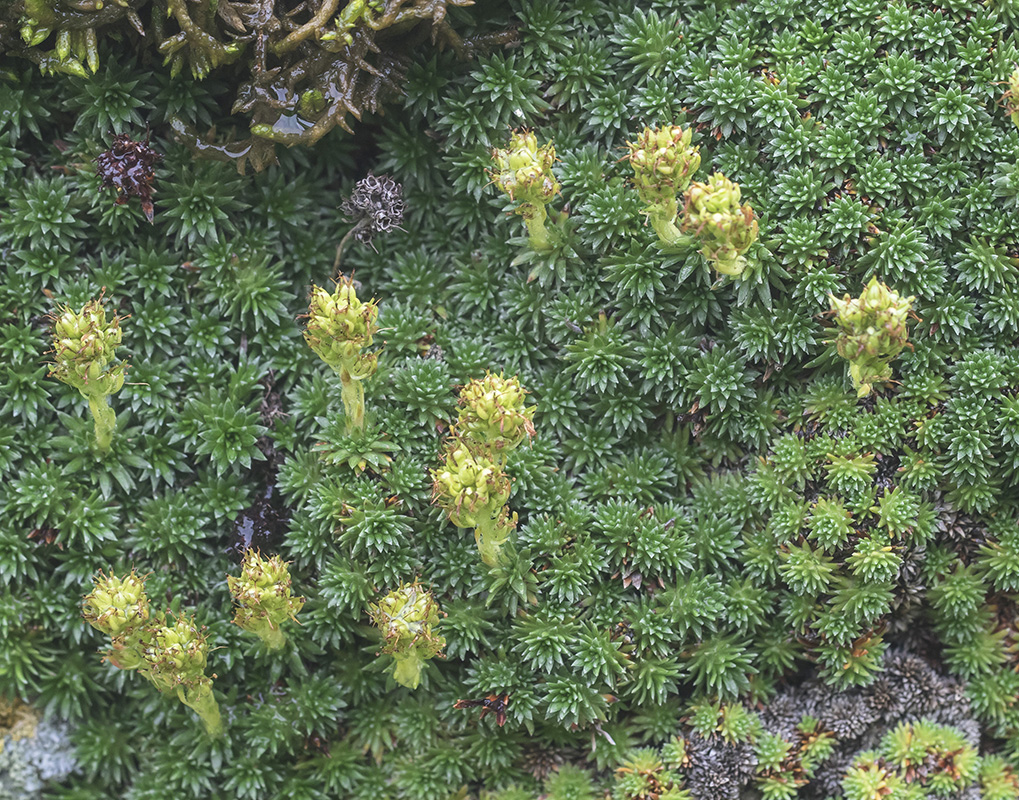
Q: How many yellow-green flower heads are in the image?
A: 13